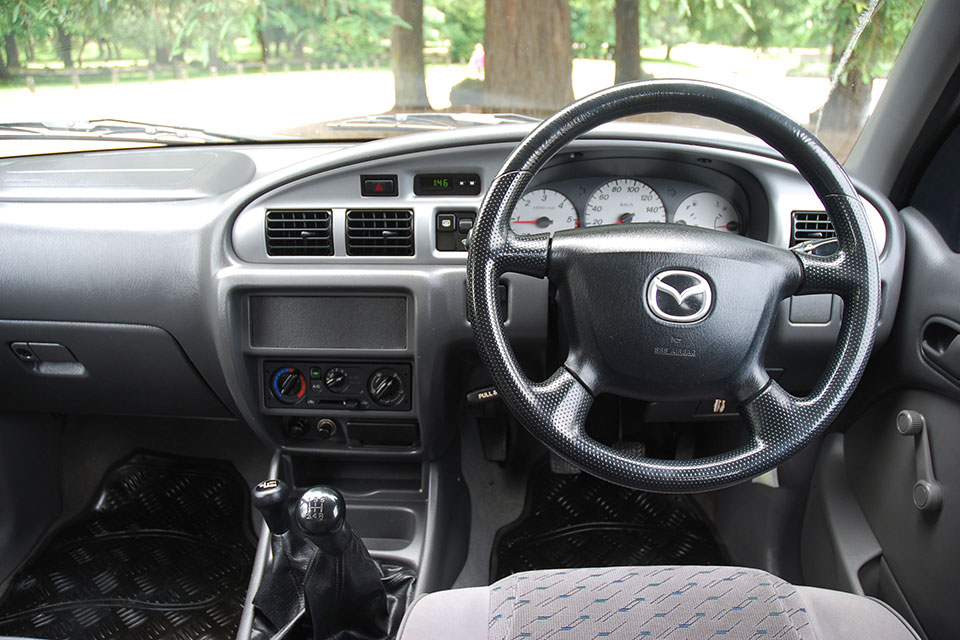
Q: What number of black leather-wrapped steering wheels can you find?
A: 1